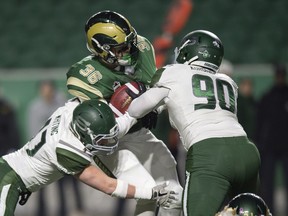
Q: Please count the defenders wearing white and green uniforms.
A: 2